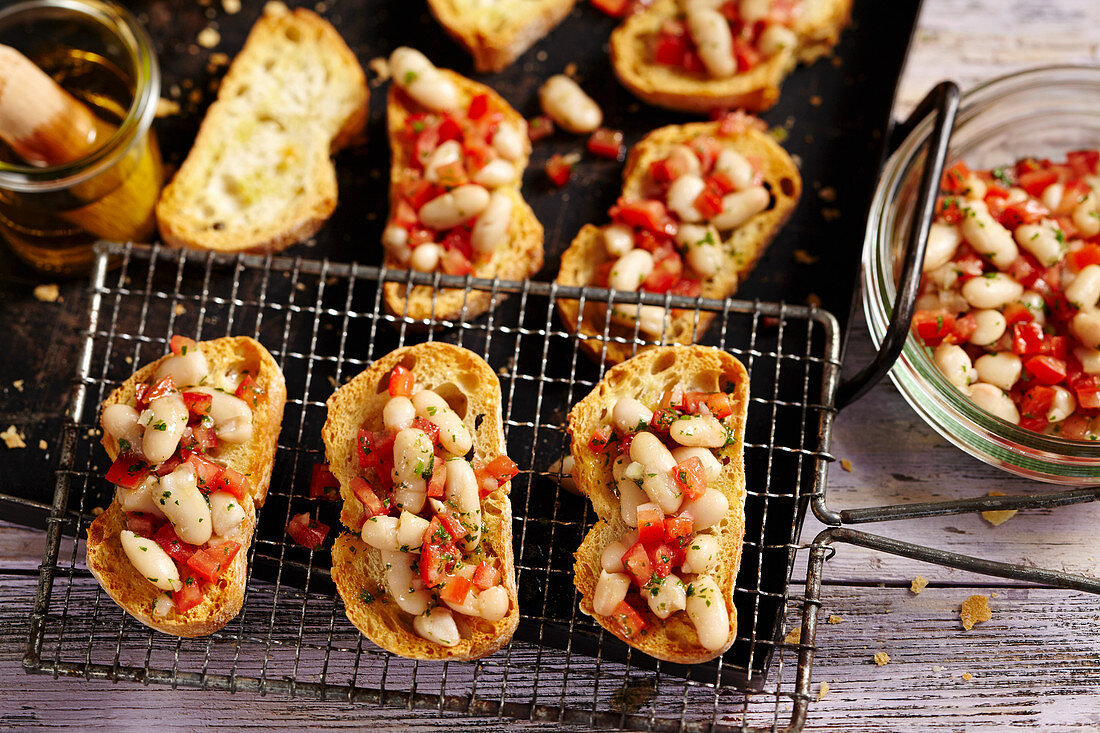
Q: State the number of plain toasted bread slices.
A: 2